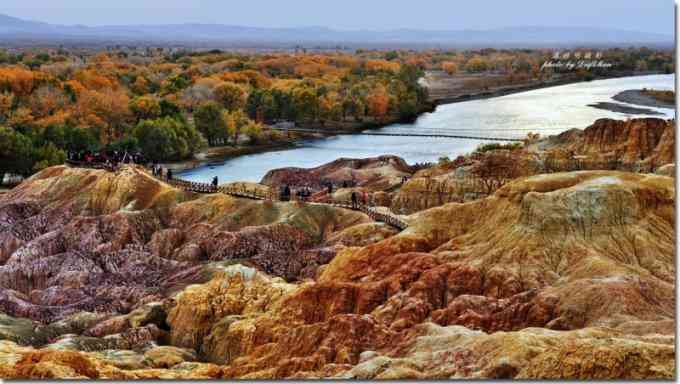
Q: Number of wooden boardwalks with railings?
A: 1